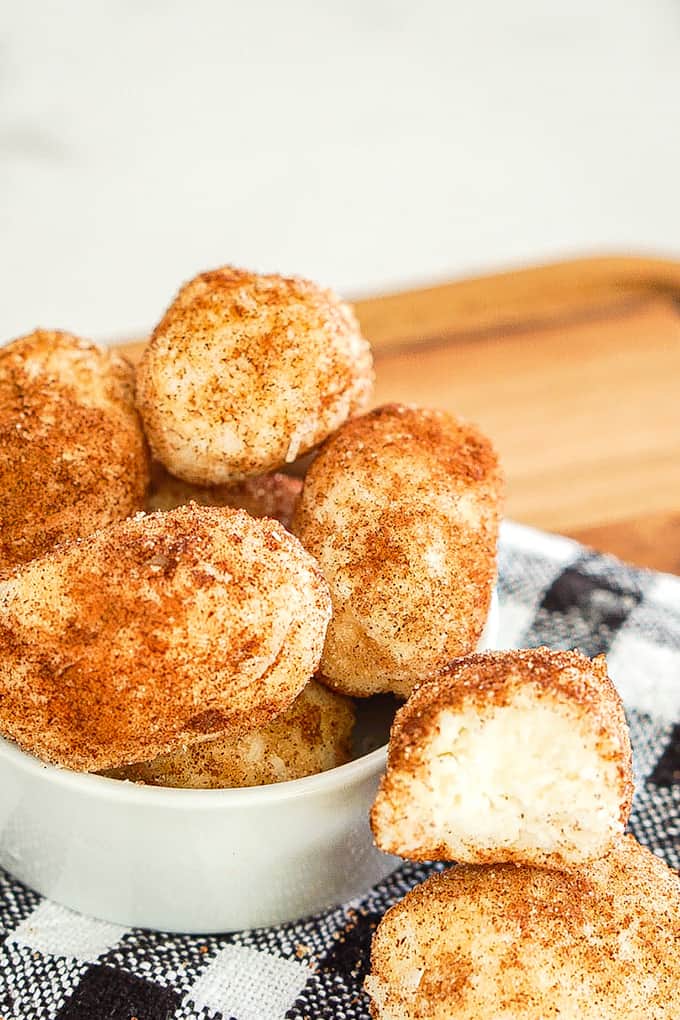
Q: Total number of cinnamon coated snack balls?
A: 8